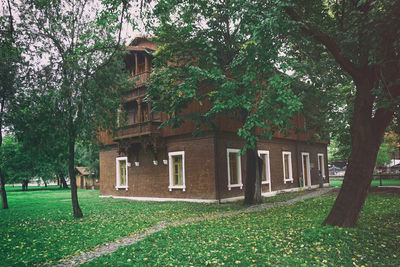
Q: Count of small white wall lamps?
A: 4